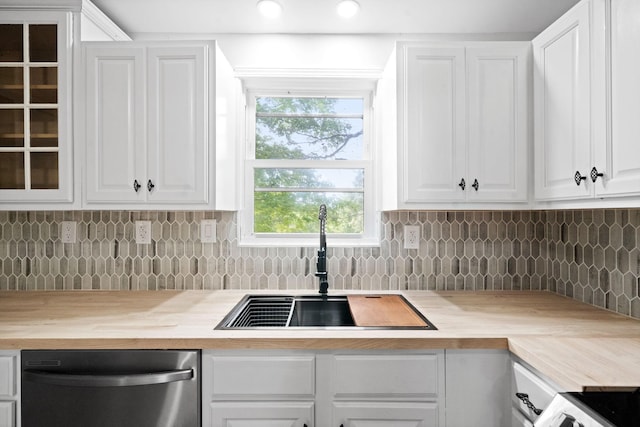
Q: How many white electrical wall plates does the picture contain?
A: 4